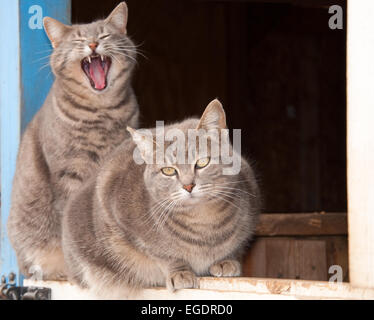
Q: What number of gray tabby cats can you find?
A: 2